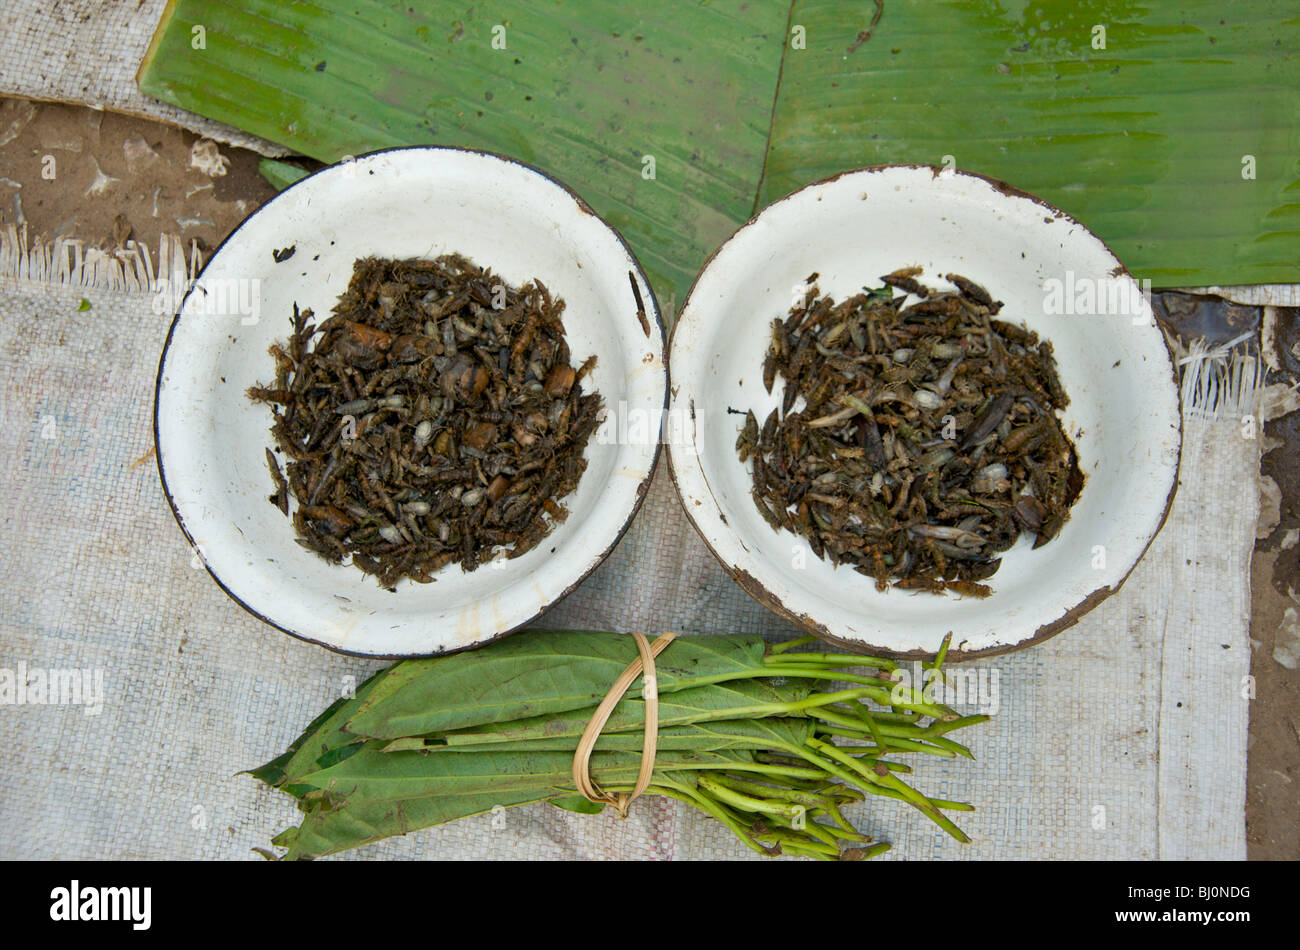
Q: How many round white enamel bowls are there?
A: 2